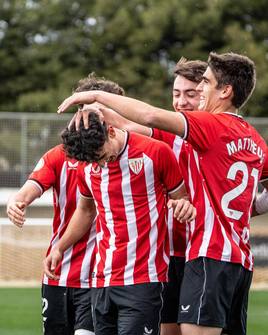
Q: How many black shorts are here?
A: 4